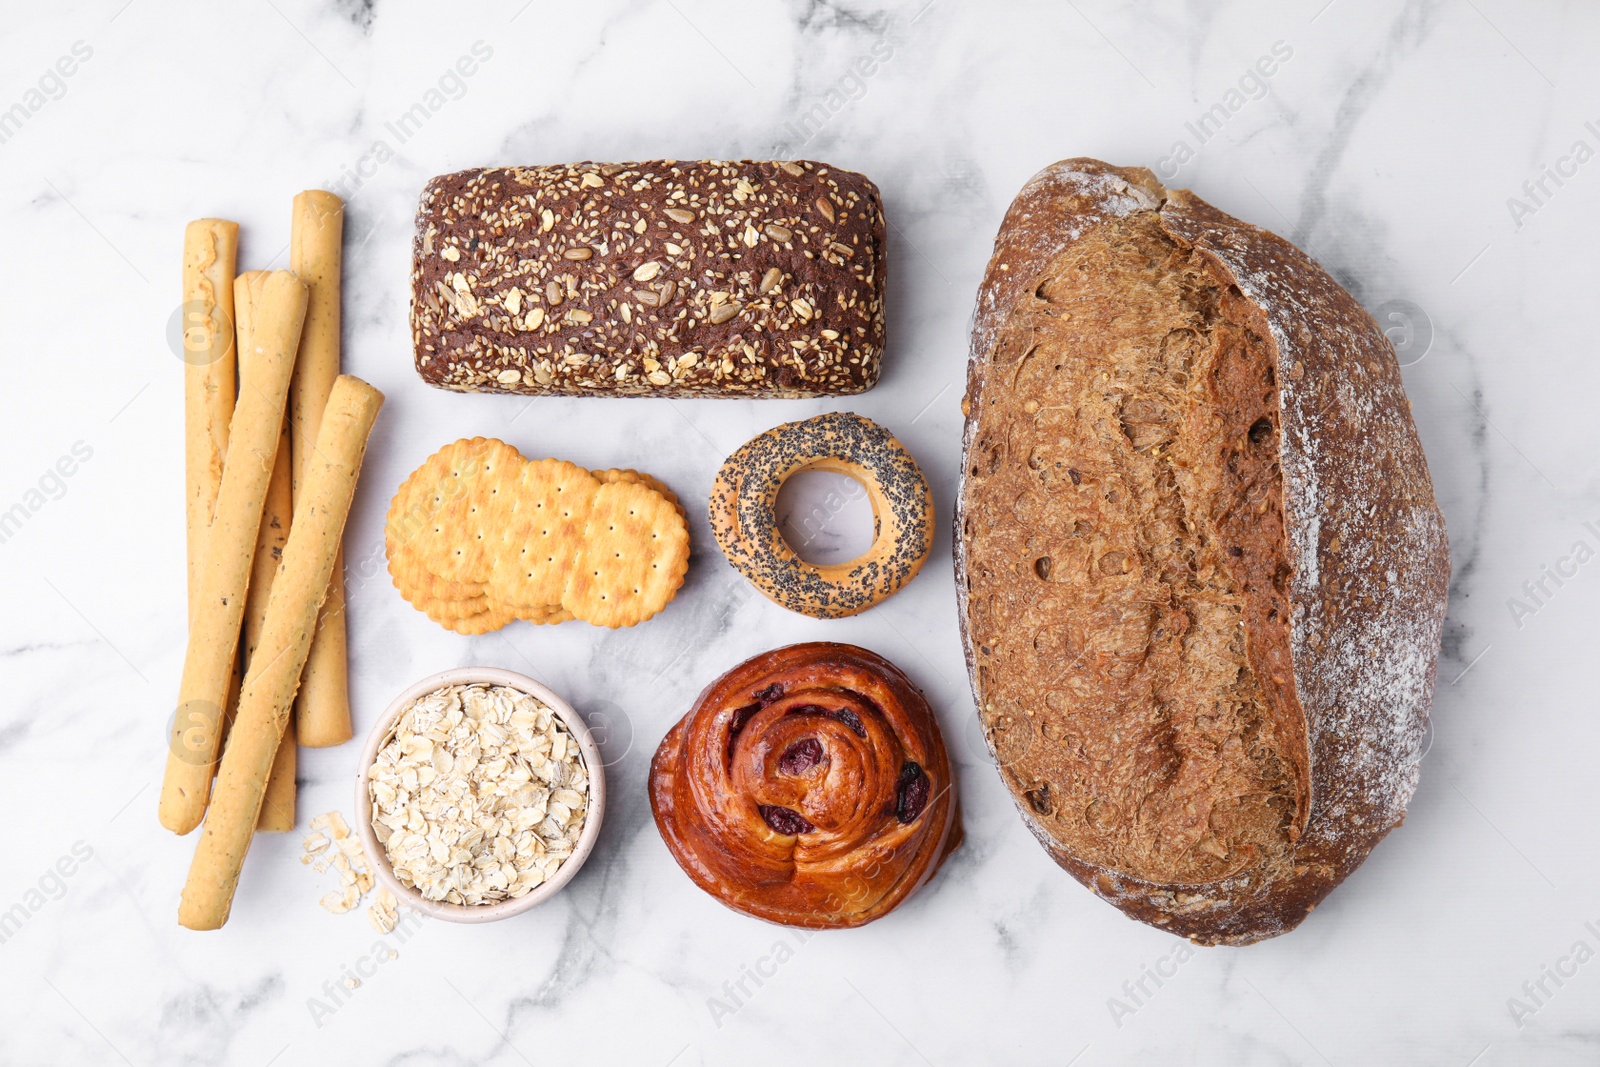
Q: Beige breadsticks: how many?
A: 5